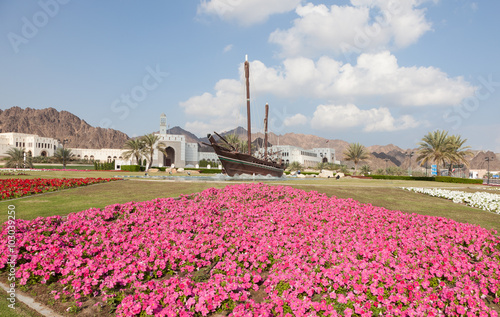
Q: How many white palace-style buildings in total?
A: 3